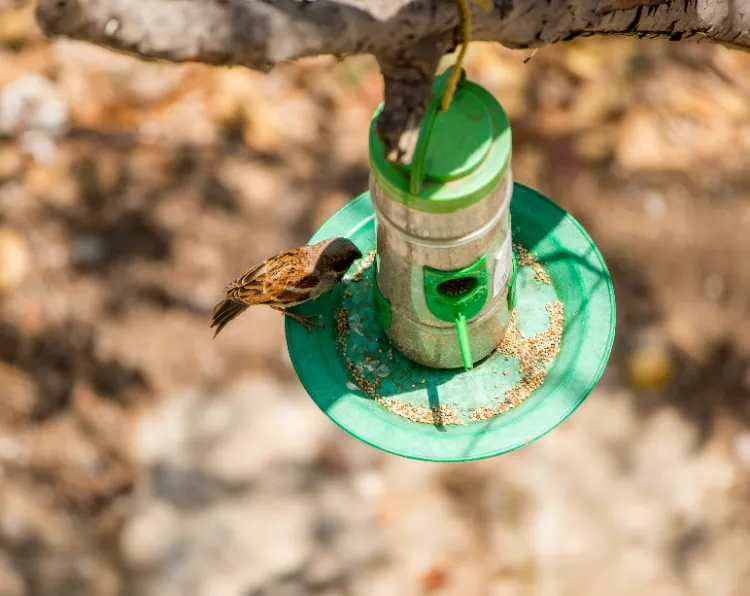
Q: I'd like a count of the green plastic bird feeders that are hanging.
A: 1